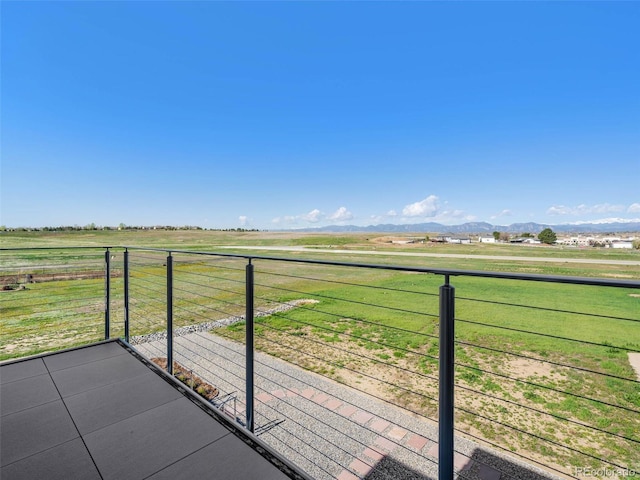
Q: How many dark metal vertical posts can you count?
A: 5